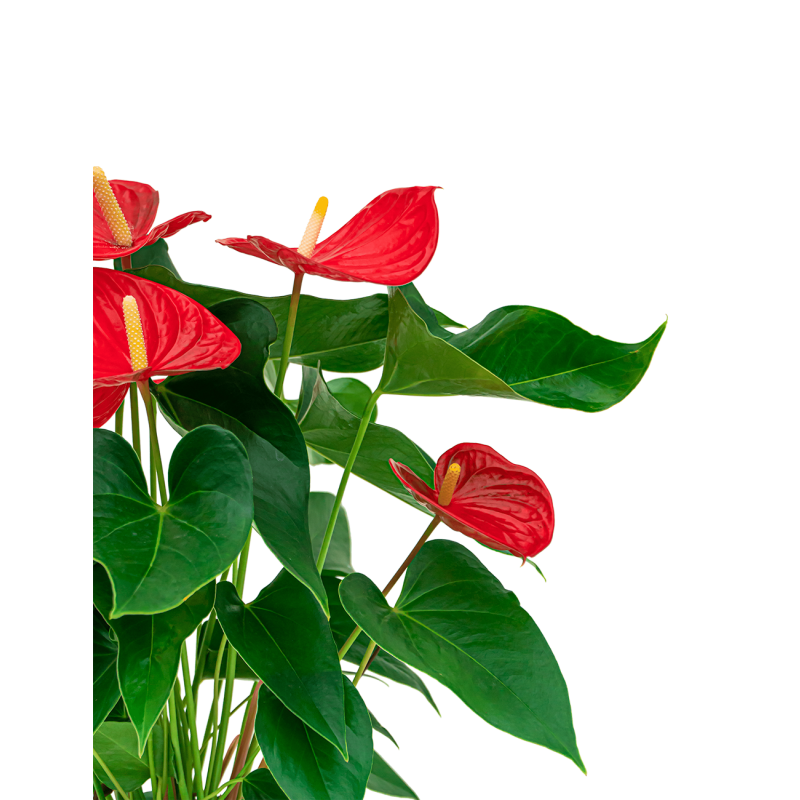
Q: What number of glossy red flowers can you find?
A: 4